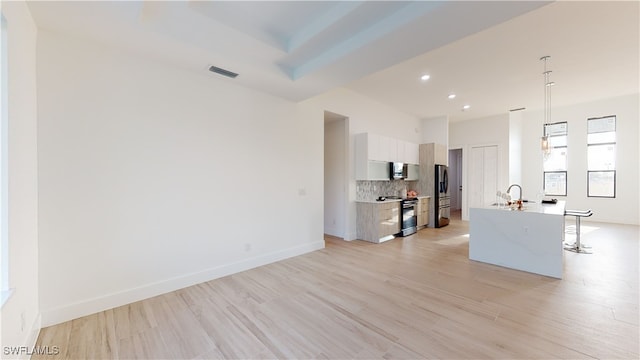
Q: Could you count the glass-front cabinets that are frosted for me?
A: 2